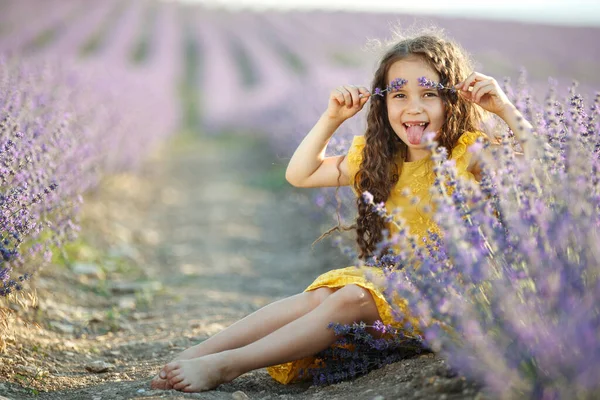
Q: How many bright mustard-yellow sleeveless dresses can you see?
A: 1